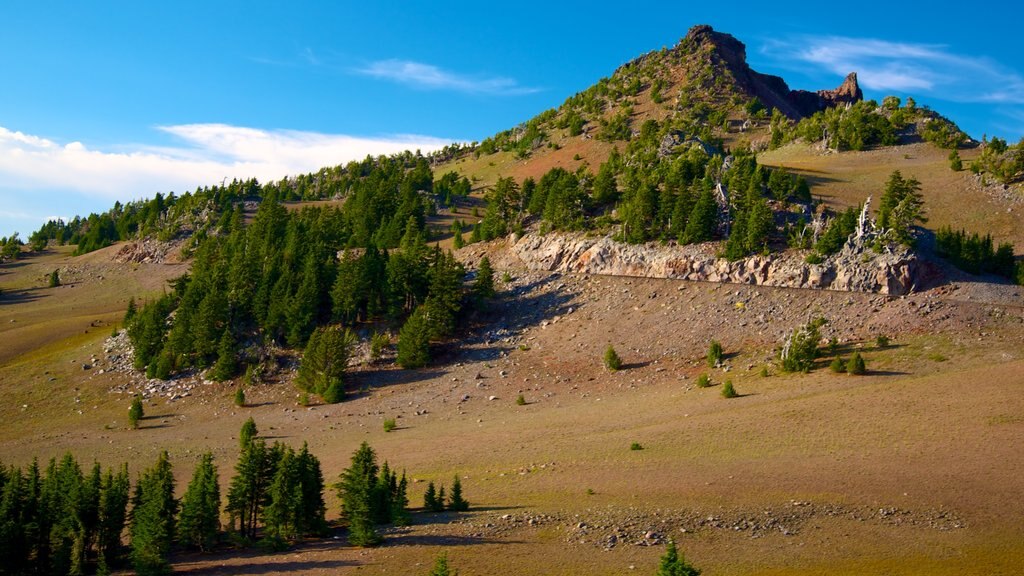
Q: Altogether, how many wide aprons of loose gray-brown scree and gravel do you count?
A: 1